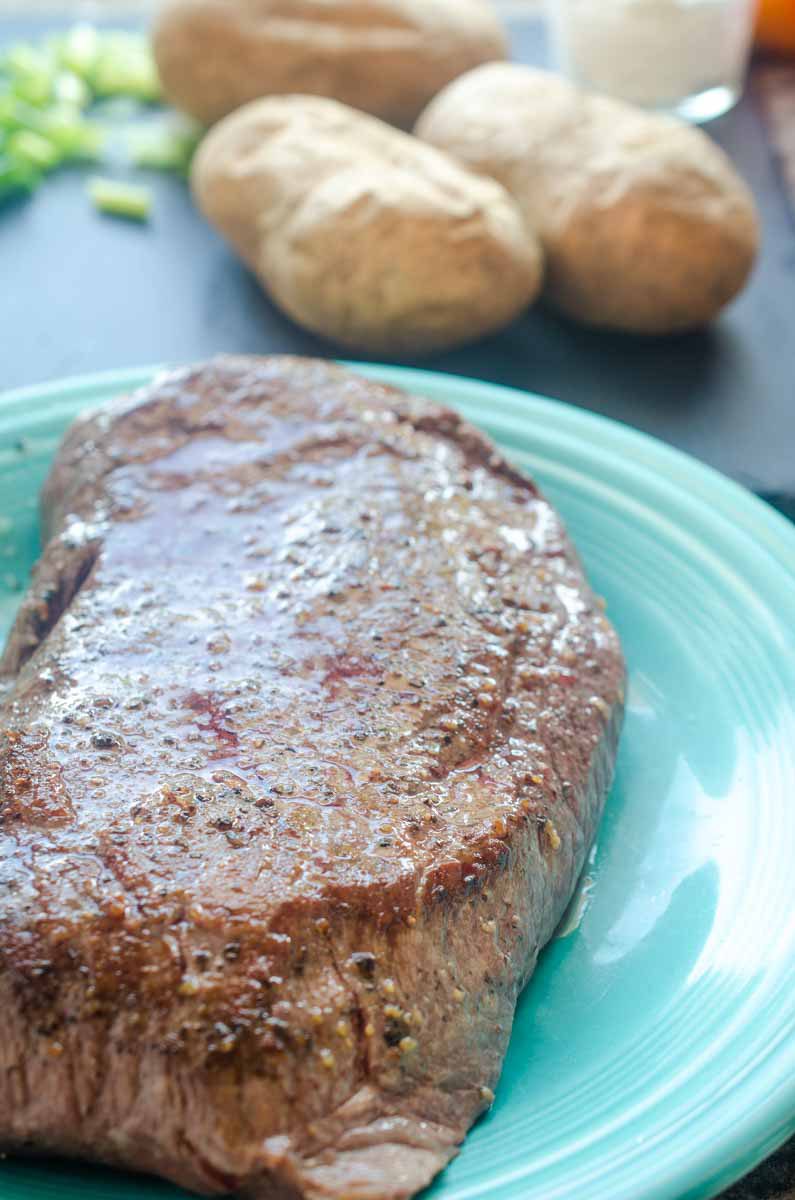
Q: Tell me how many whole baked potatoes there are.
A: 3